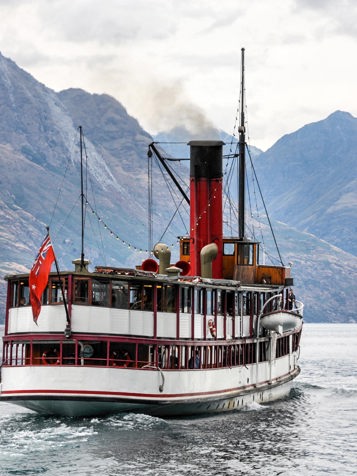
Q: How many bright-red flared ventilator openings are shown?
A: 2